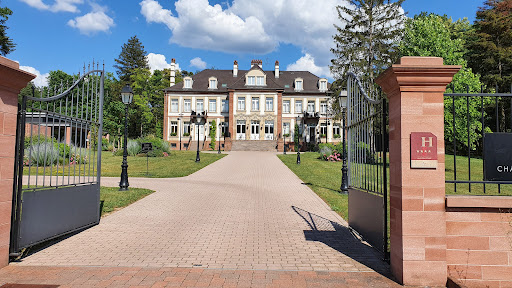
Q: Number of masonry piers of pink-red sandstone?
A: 2